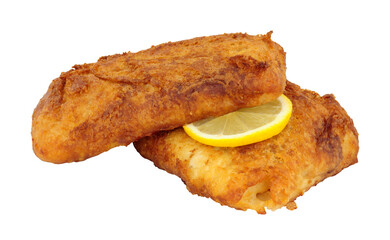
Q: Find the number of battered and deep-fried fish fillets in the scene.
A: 2